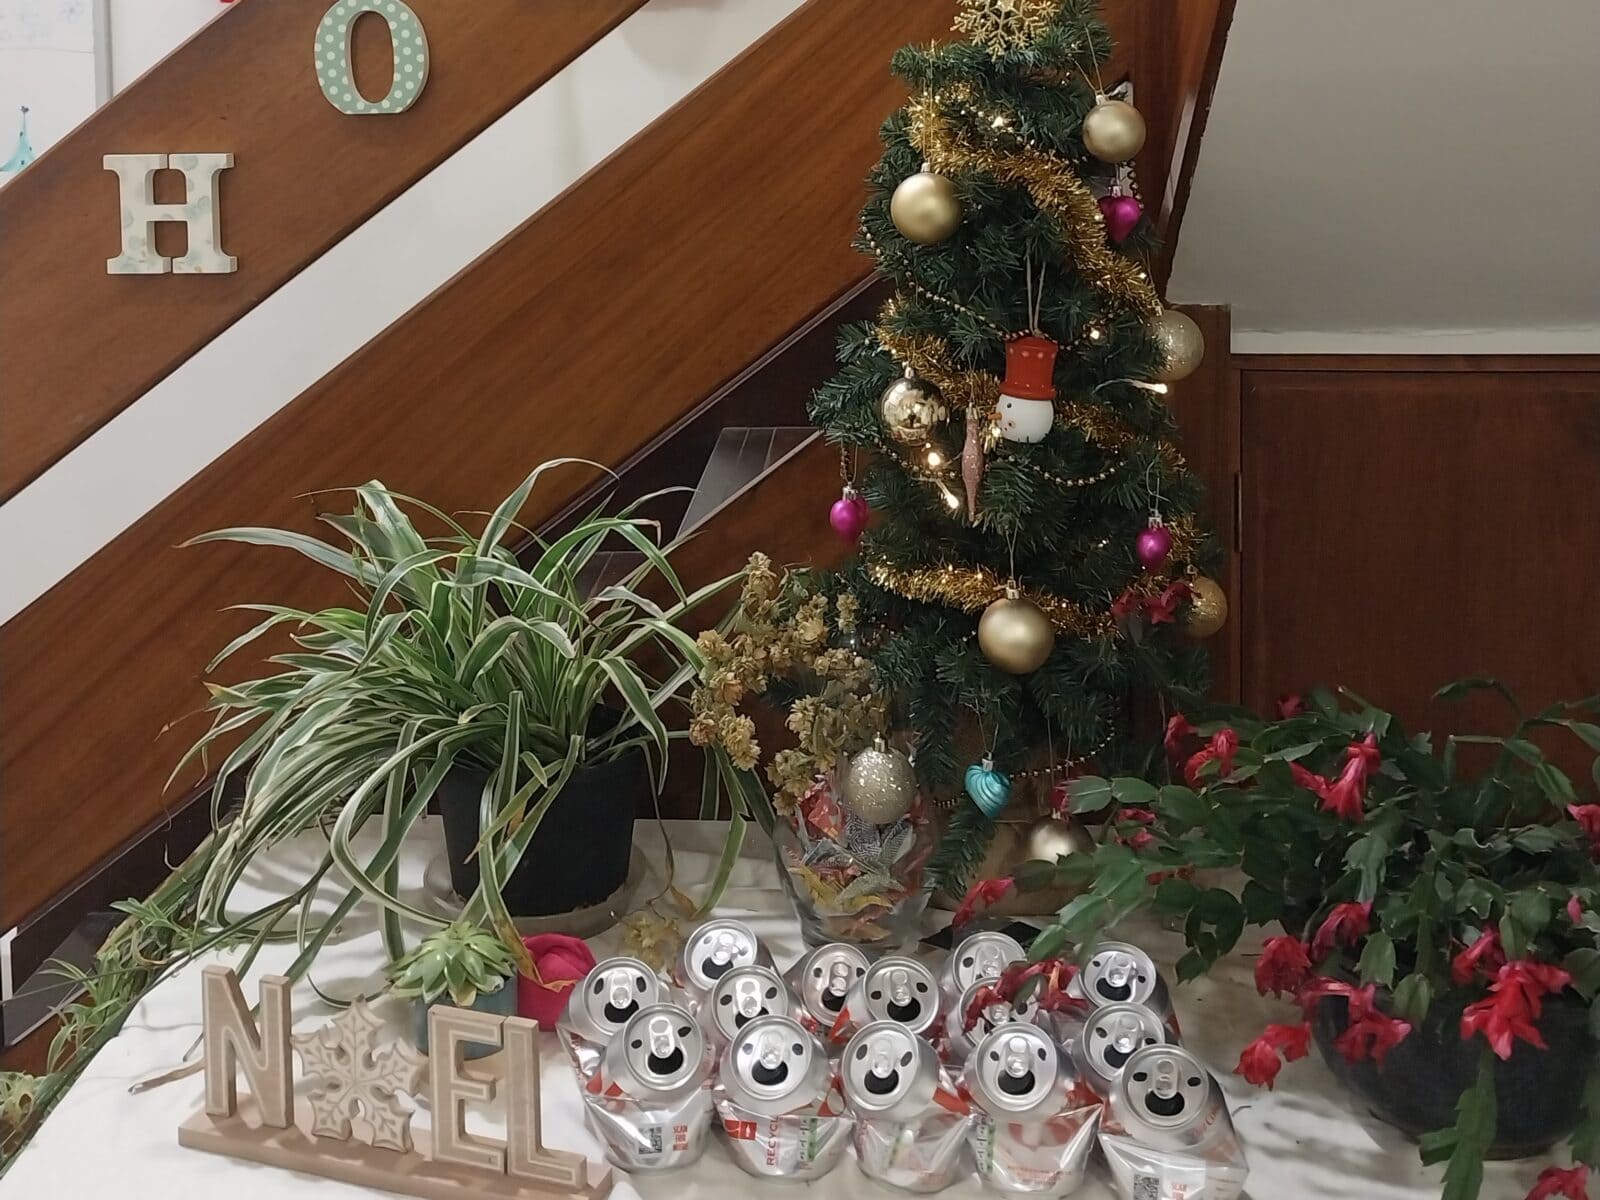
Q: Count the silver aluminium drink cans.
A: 14